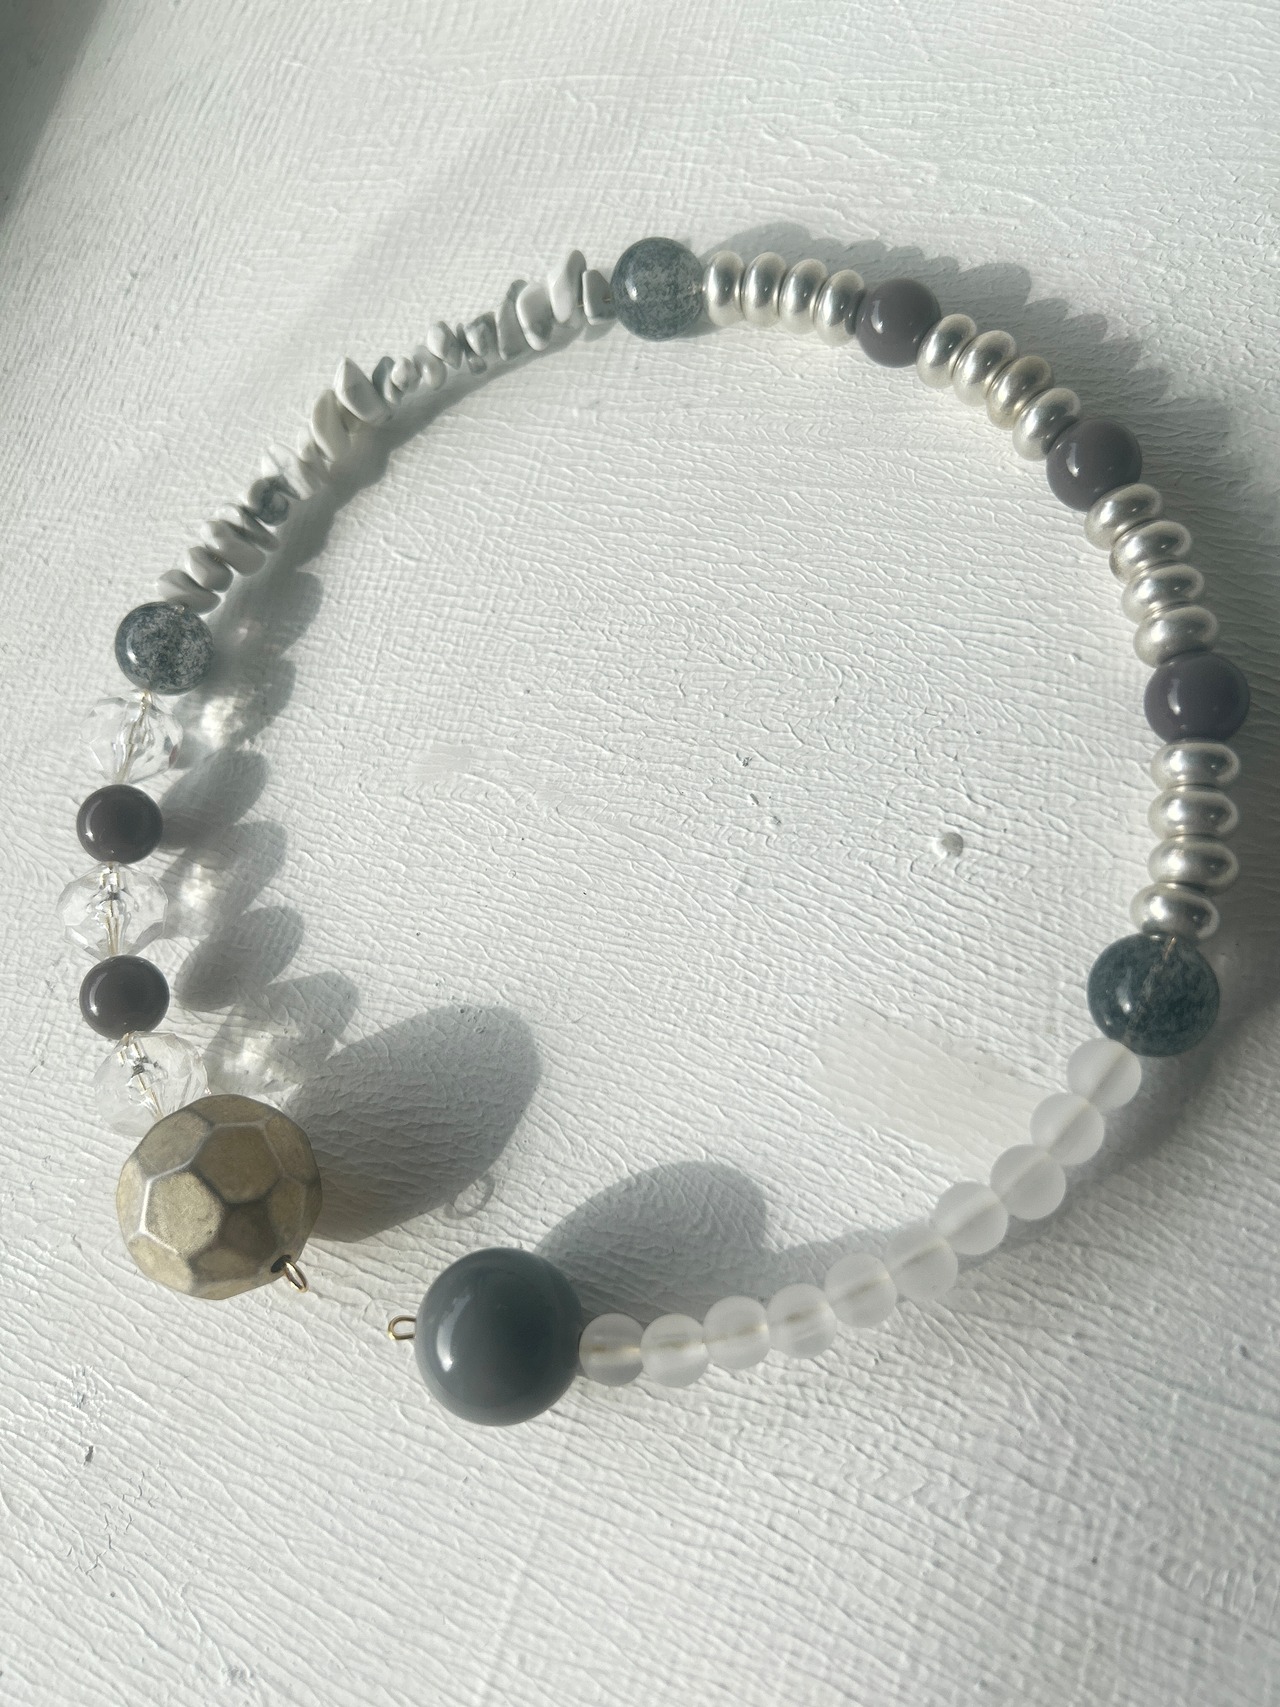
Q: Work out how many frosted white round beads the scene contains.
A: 10